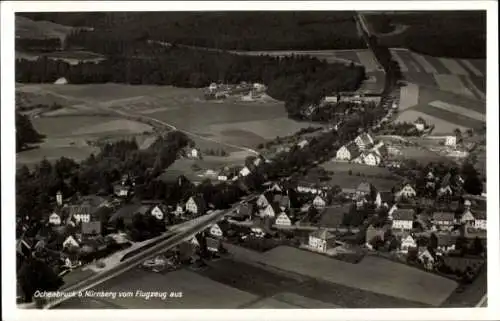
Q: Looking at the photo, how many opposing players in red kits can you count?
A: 0